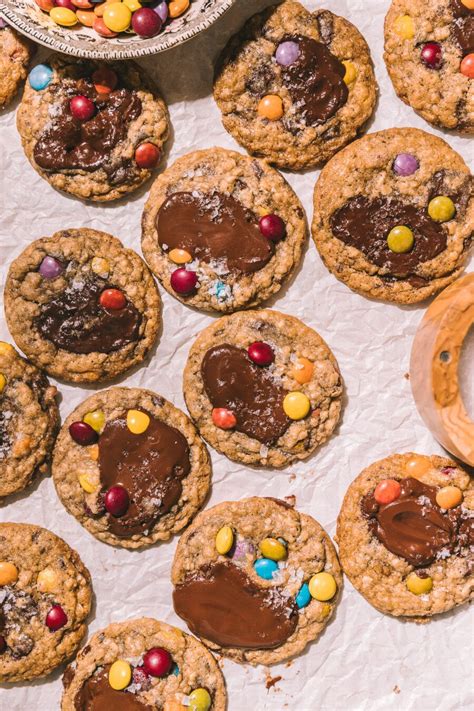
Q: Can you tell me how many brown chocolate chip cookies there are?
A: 14